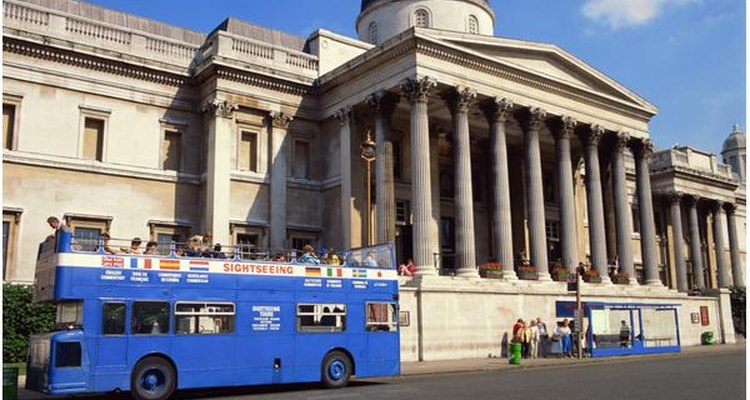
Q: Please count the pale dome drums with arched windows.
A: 1